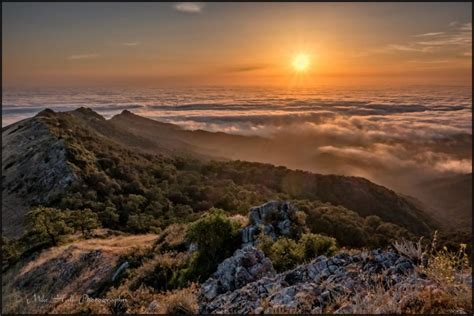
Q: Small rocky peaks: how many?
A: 3